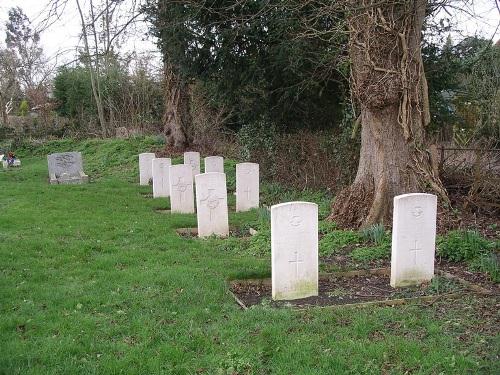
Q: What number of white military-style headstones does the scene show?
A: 9